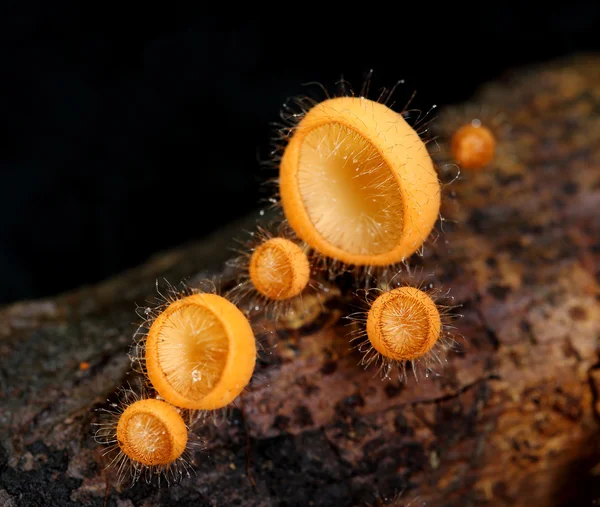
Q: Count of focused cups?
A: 5